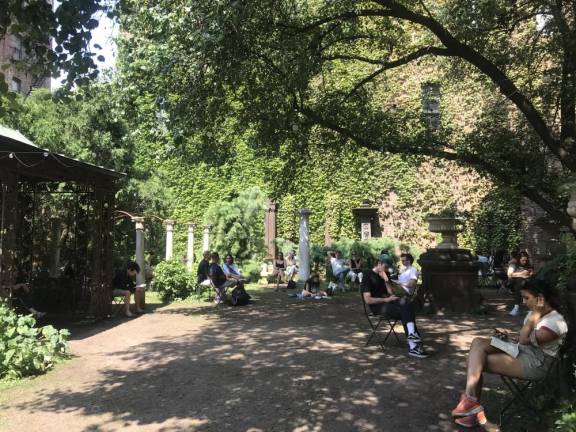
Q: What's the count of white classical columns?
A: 5